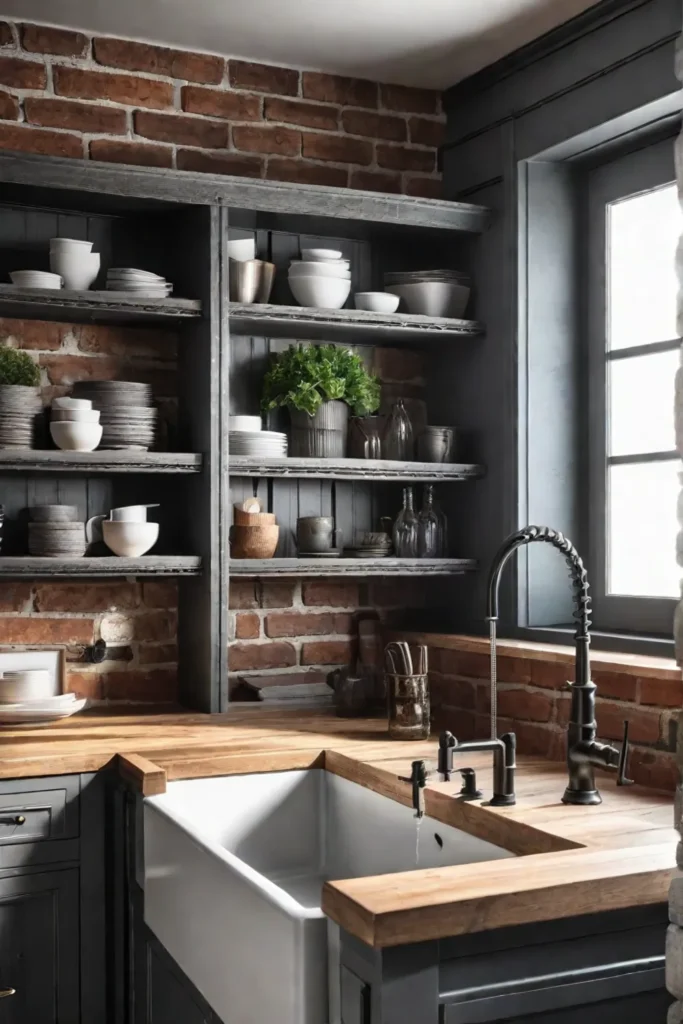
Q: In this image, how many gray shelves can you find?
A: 6